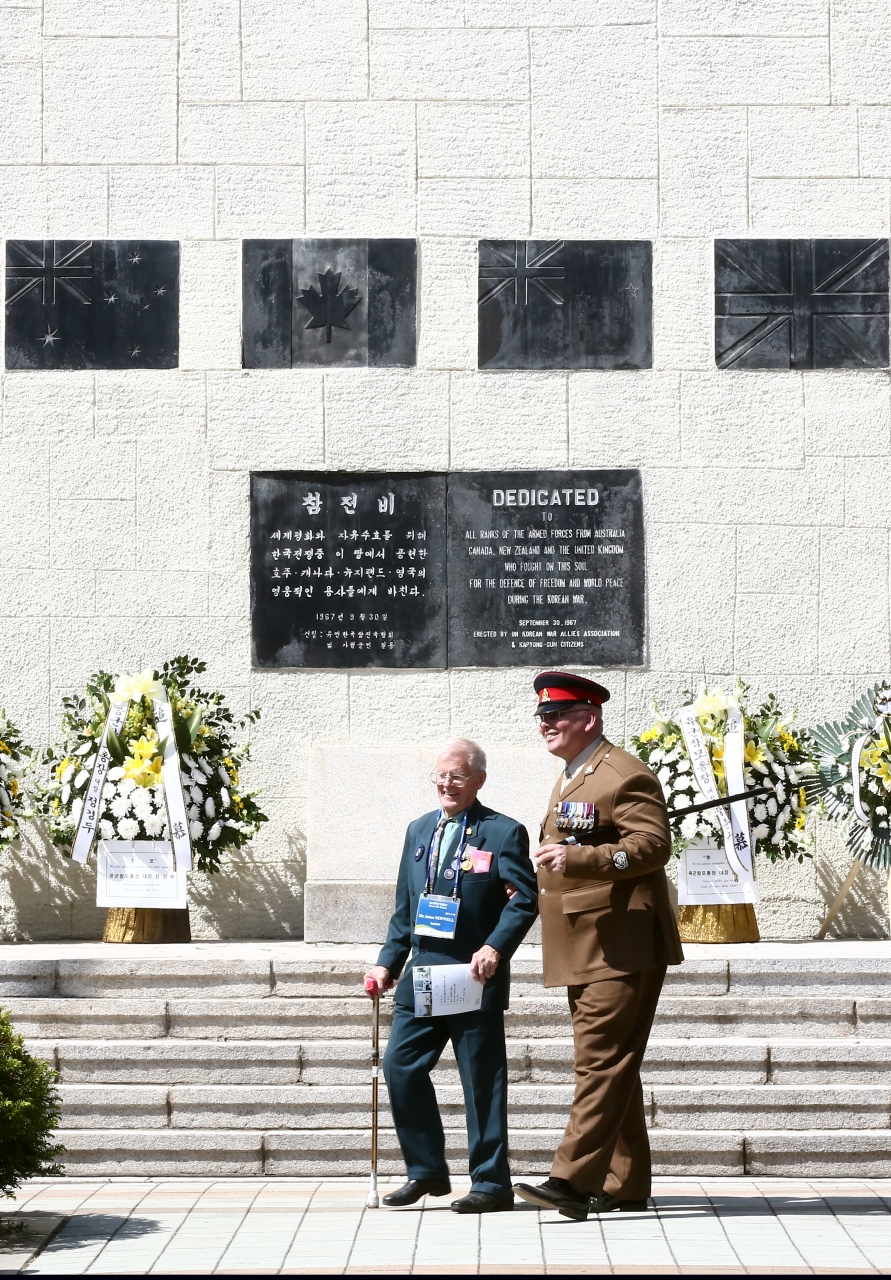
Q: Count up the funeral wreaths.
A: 4